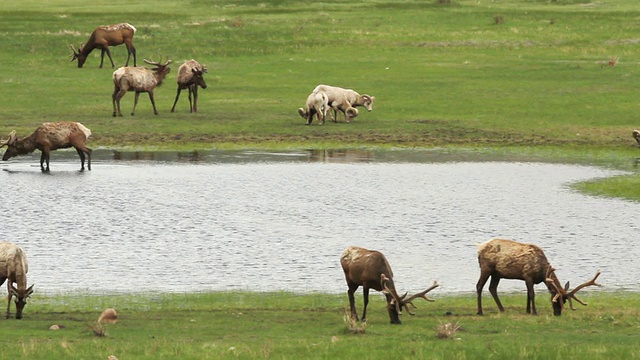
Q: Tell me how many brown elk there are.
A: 7